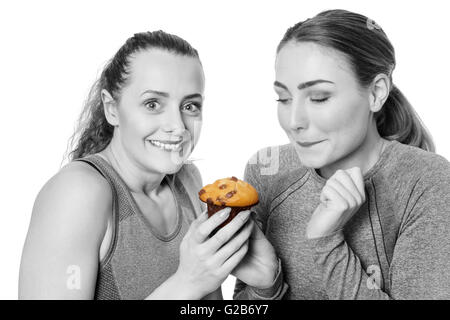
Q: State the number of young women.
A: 2